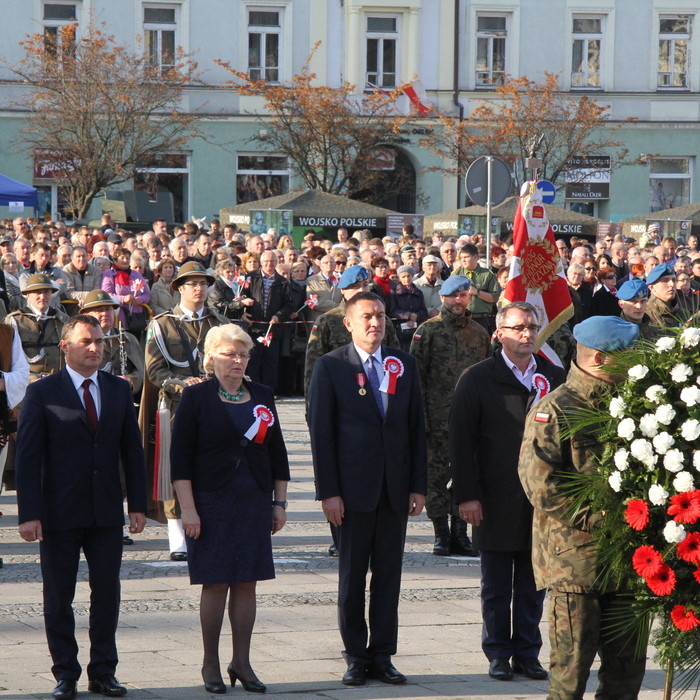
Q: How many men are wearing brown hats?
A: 3